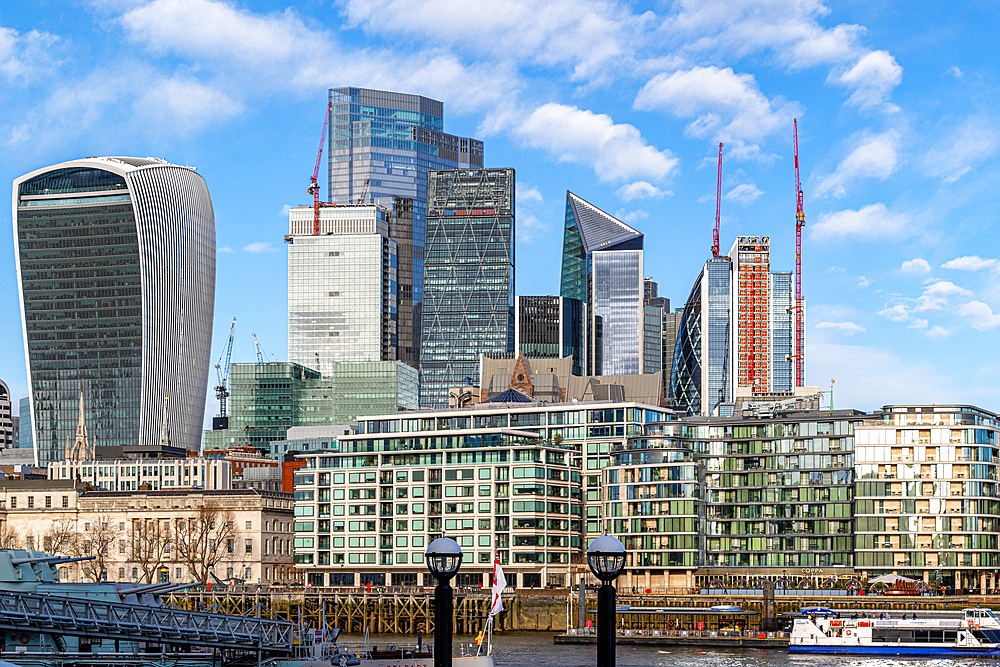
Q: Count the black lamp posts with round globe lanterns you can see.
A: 2